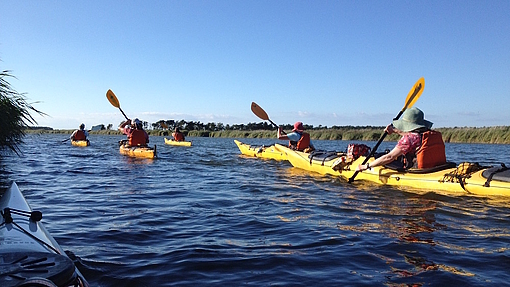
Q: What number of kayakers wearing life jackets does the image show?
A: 5